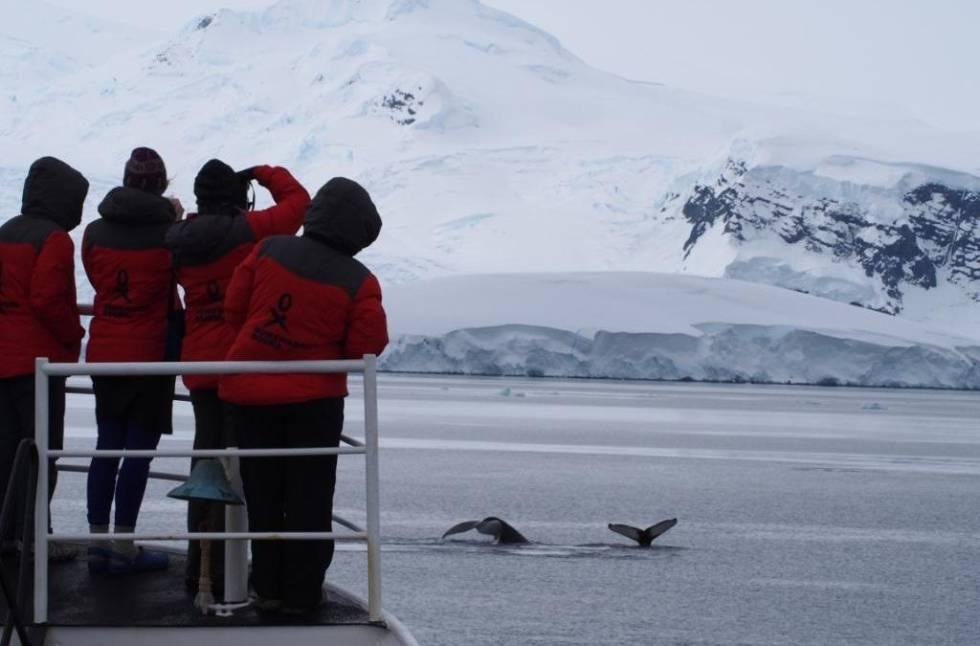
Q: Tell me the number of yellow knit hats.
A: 0